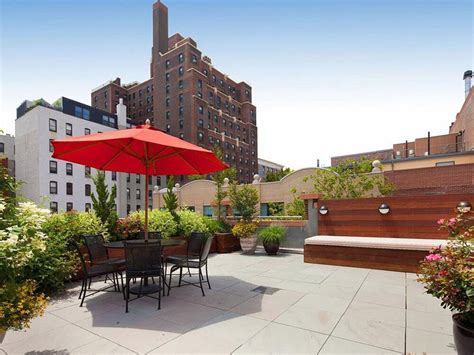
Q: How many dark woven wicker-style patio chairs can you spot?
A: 6